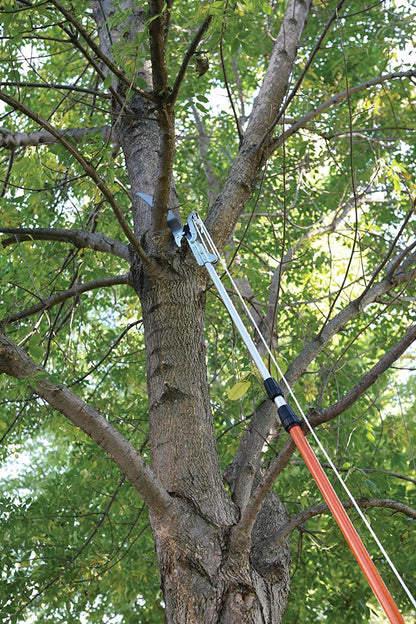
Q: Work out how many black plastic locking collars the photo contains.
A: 2